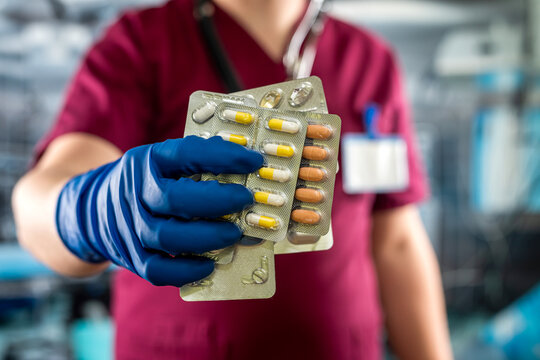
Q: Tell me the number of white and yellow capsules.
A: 7